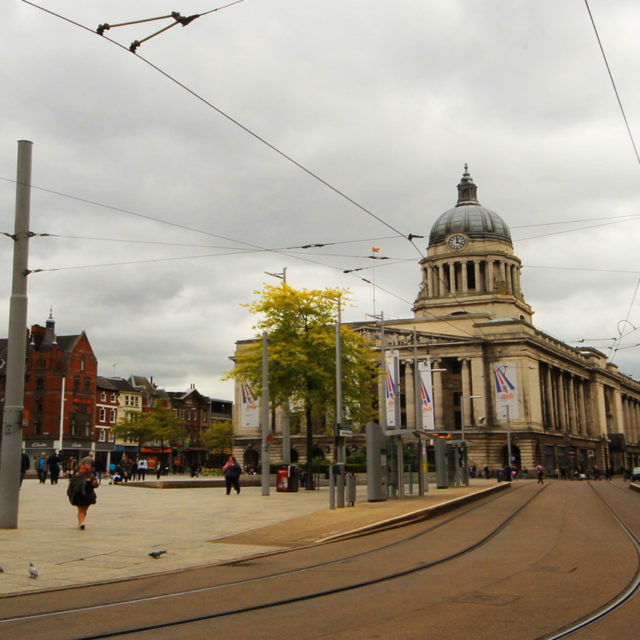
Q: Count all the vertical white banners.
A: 4